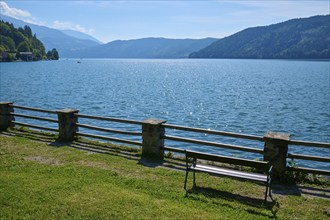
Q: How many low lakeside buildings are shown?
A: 2